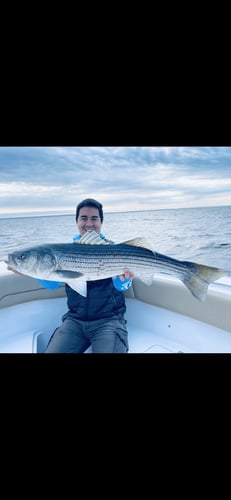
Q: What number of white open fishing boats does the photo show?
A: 1